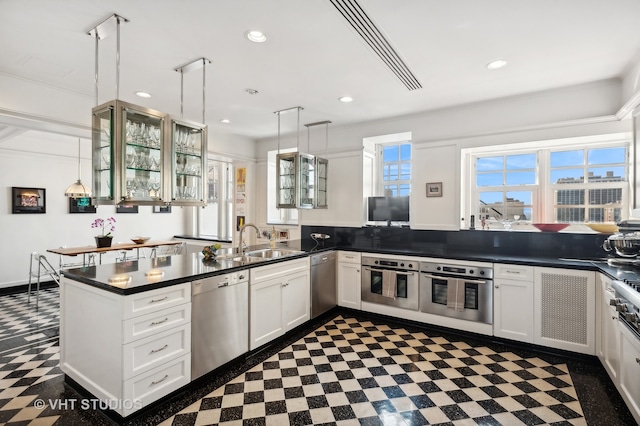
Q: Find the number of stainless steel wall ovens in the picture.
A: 2